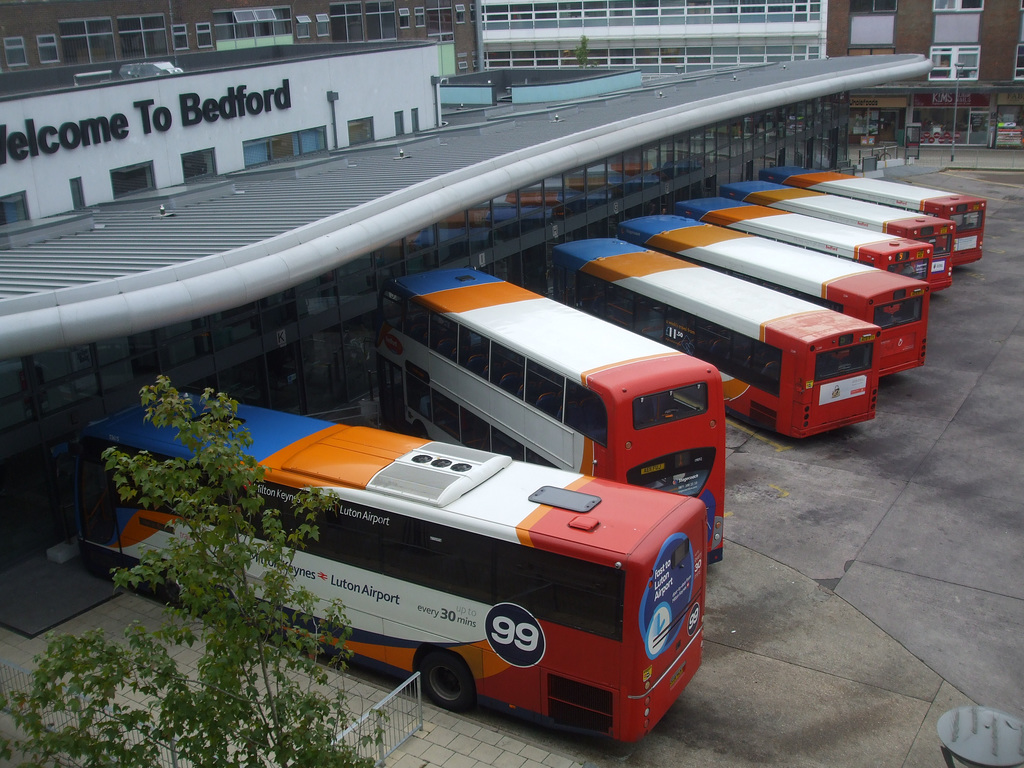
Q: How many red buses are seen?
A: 7